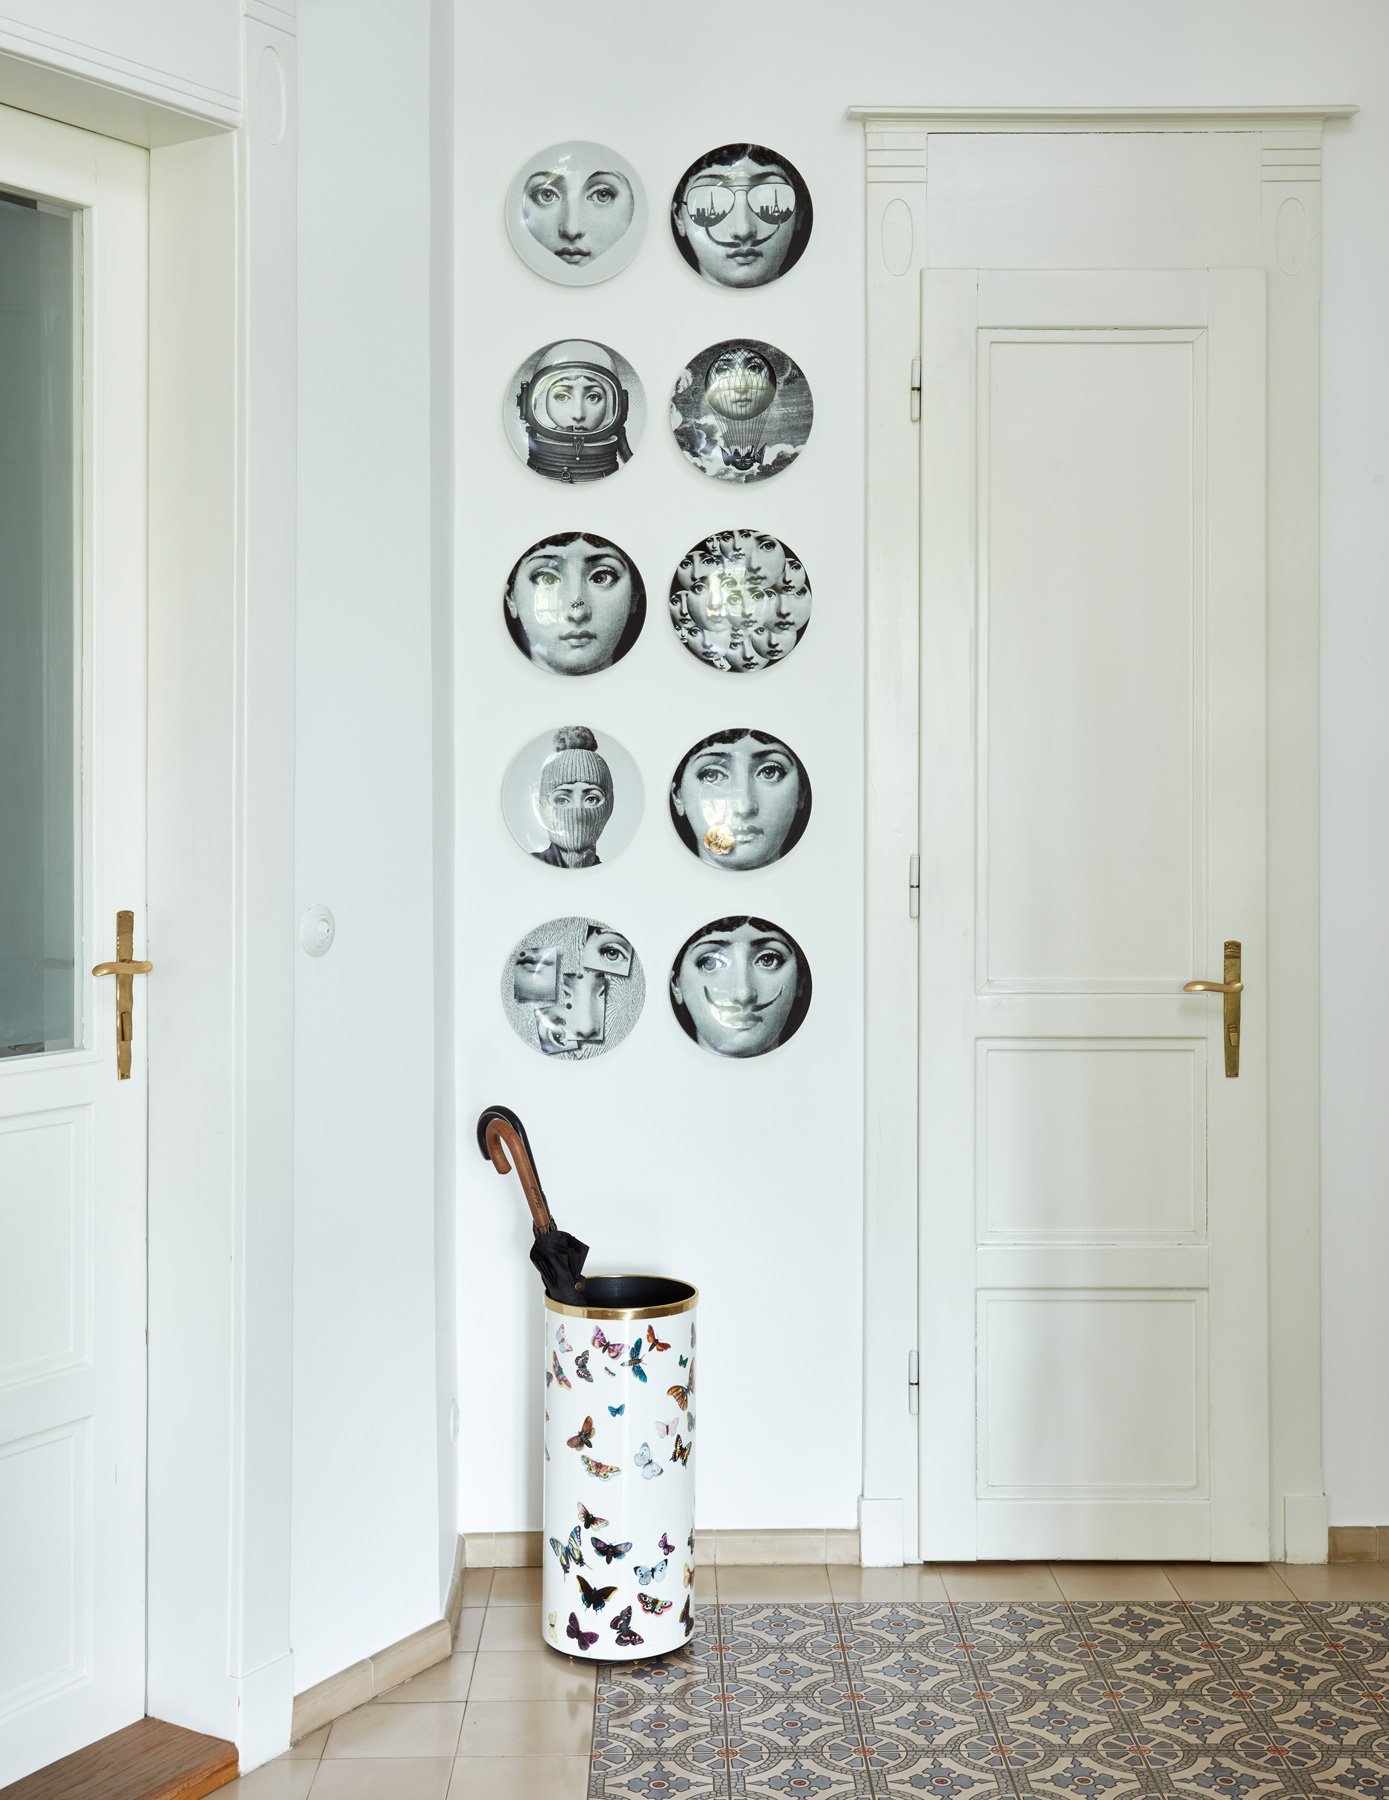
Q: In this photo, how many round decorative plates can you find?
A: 10